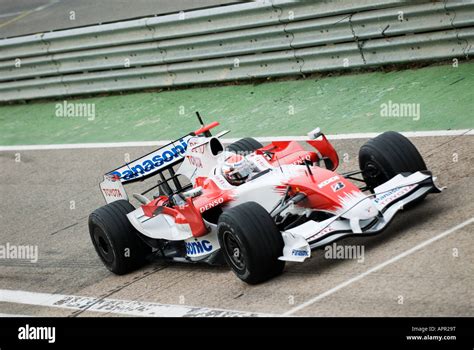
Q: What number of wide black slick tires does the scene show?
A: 4